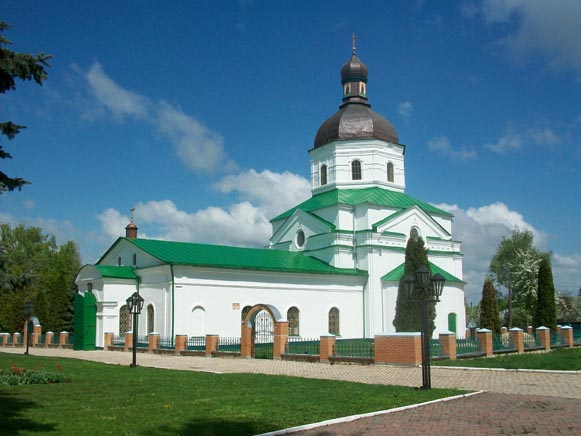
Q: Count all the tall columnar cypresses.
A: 3